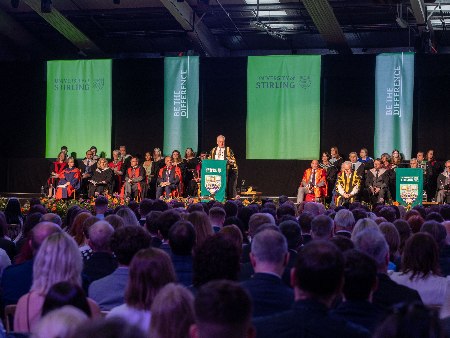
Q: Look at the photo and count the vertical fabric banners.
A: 4